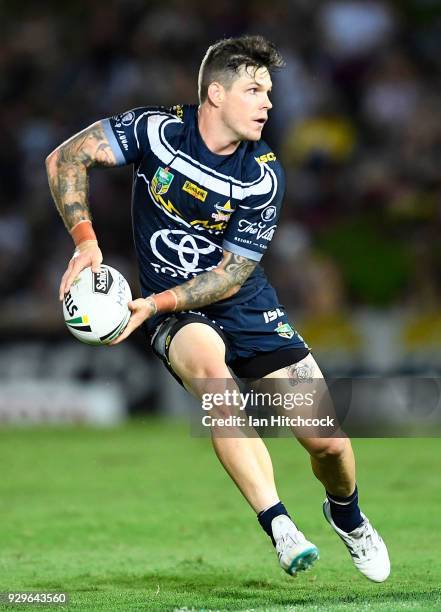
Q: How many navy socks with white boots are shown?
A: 2